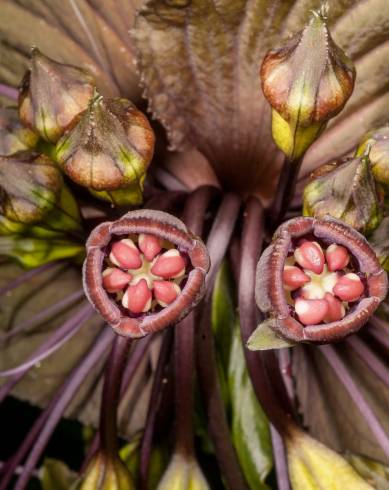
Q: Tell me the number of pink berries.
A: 12